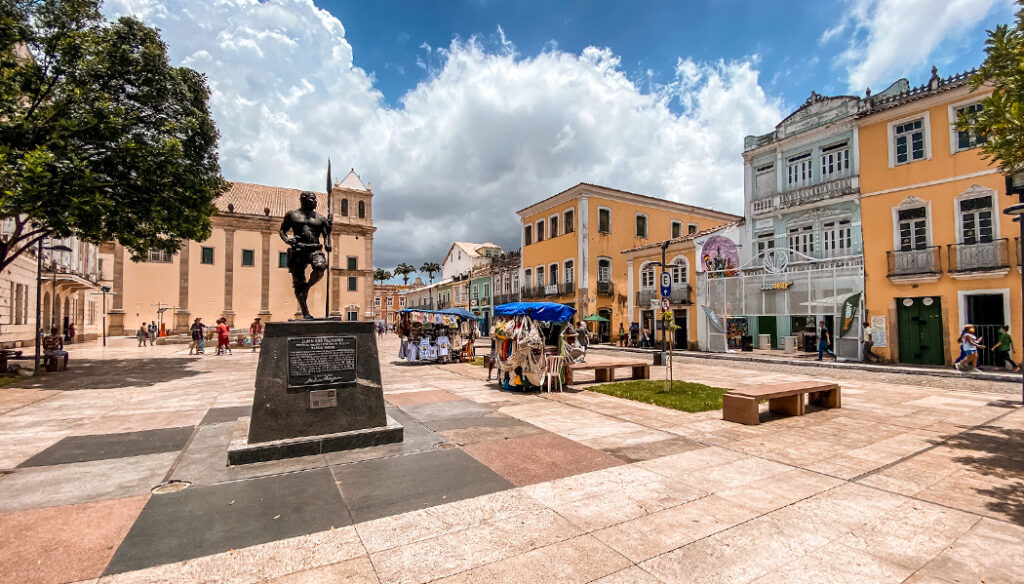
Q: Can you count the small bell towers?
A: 1